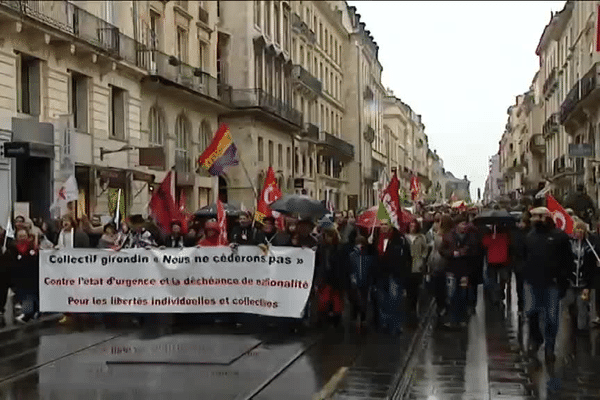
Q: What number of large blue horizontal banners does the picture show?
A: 0